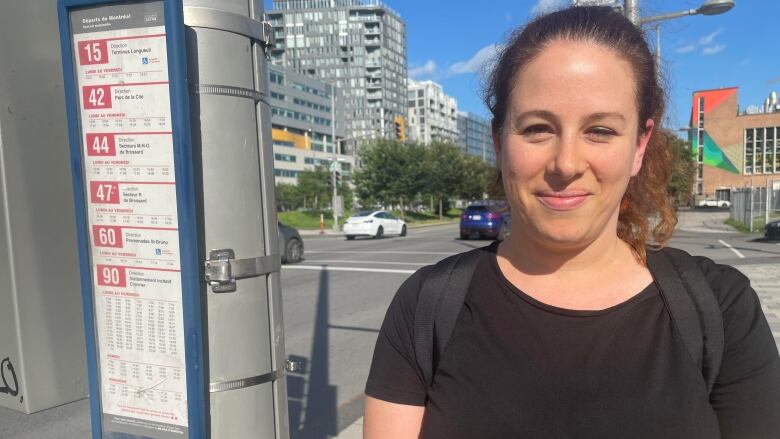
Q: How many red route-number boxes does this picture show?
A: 6